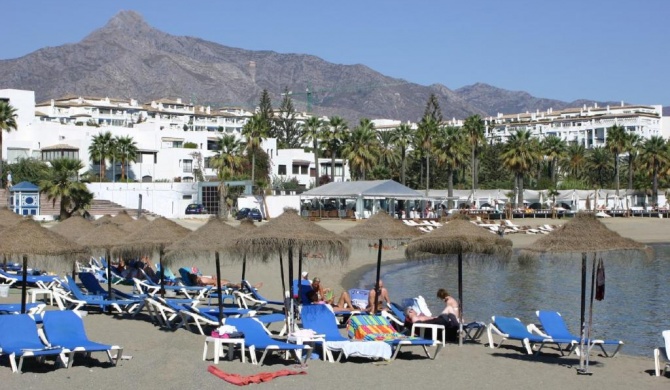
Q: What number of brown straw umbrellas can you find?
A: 14